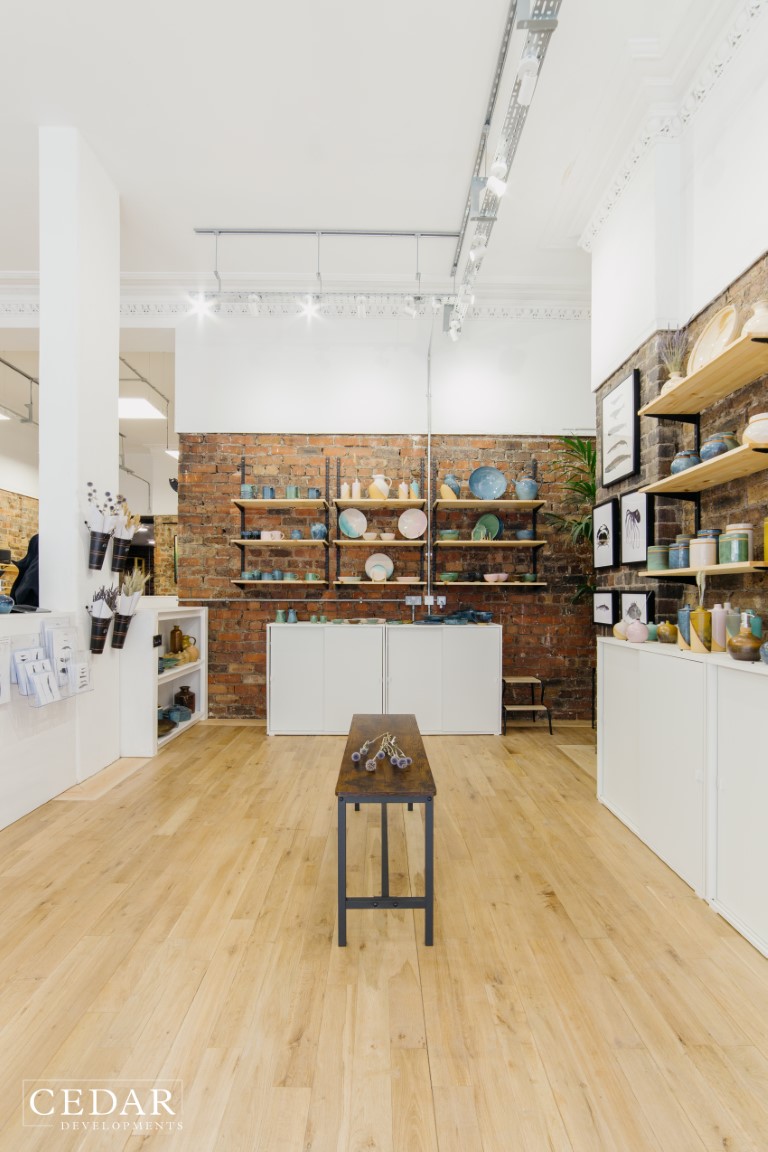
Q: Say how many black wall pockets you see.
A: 4